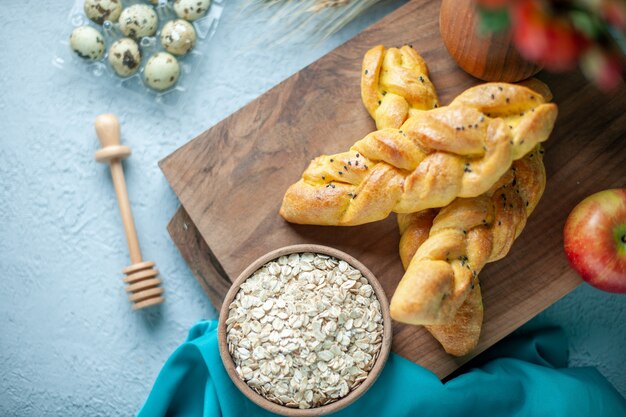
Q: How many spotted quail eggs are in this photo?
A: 7